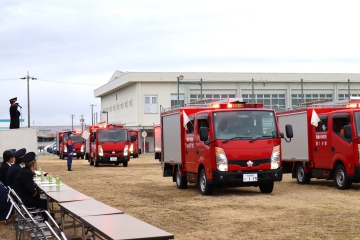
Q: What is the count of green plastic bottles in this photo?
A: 4